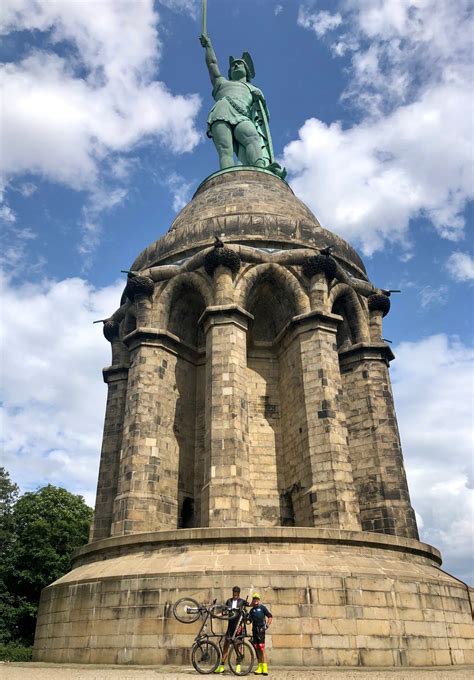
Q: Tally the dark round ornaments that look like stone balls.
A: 5